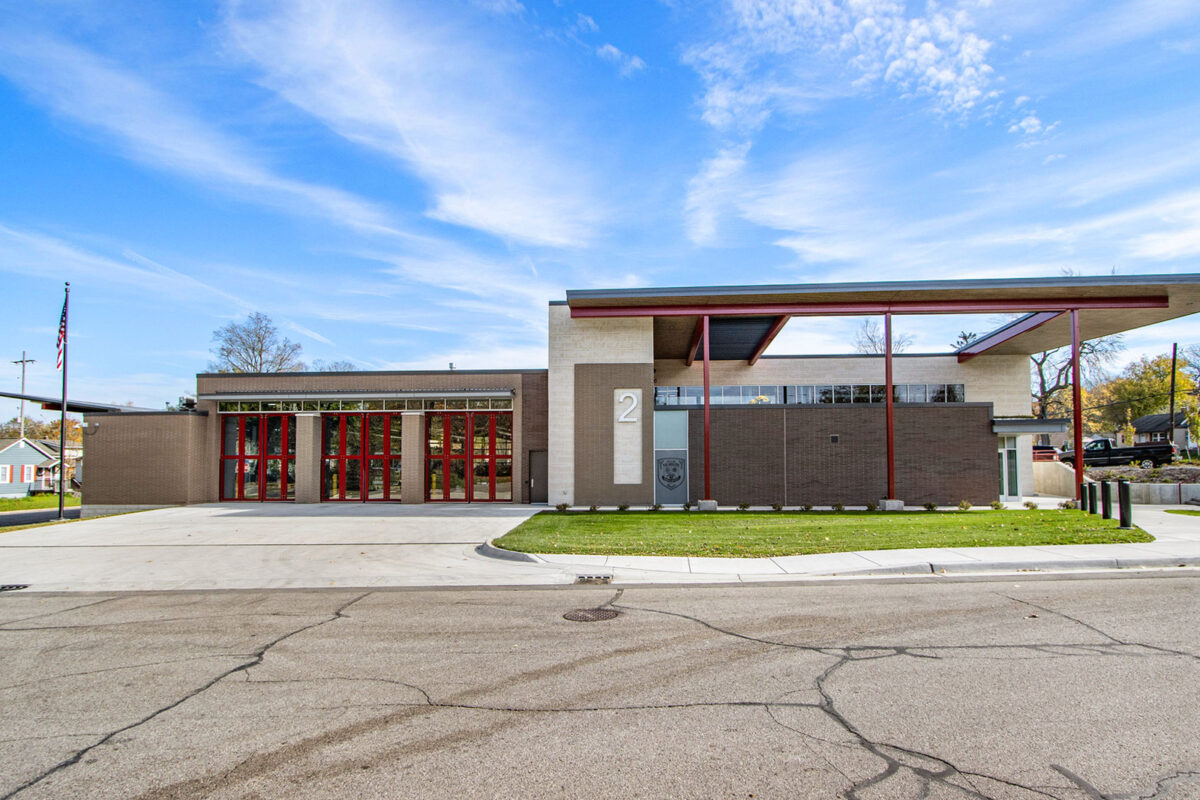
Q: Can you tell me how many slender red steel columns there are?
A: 3